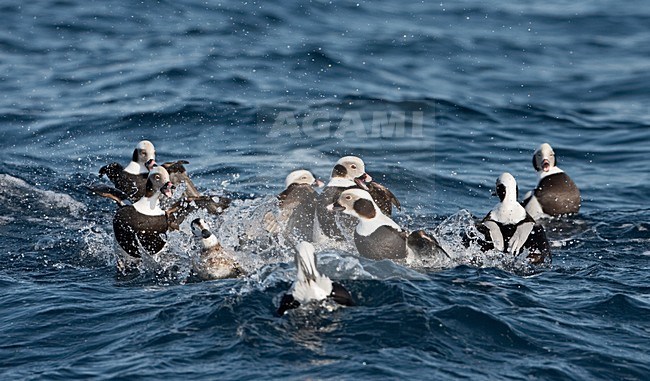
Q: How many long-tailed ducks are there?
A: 9